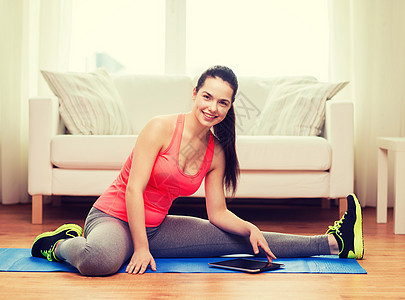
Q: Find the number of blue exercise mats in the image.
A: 1